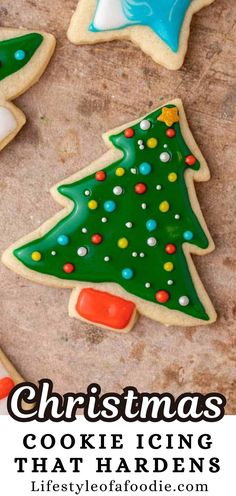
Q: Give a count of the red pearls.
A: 9